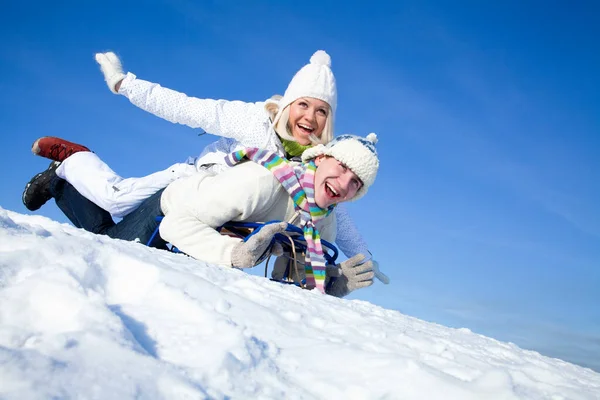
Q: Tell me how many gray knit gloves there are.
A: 2